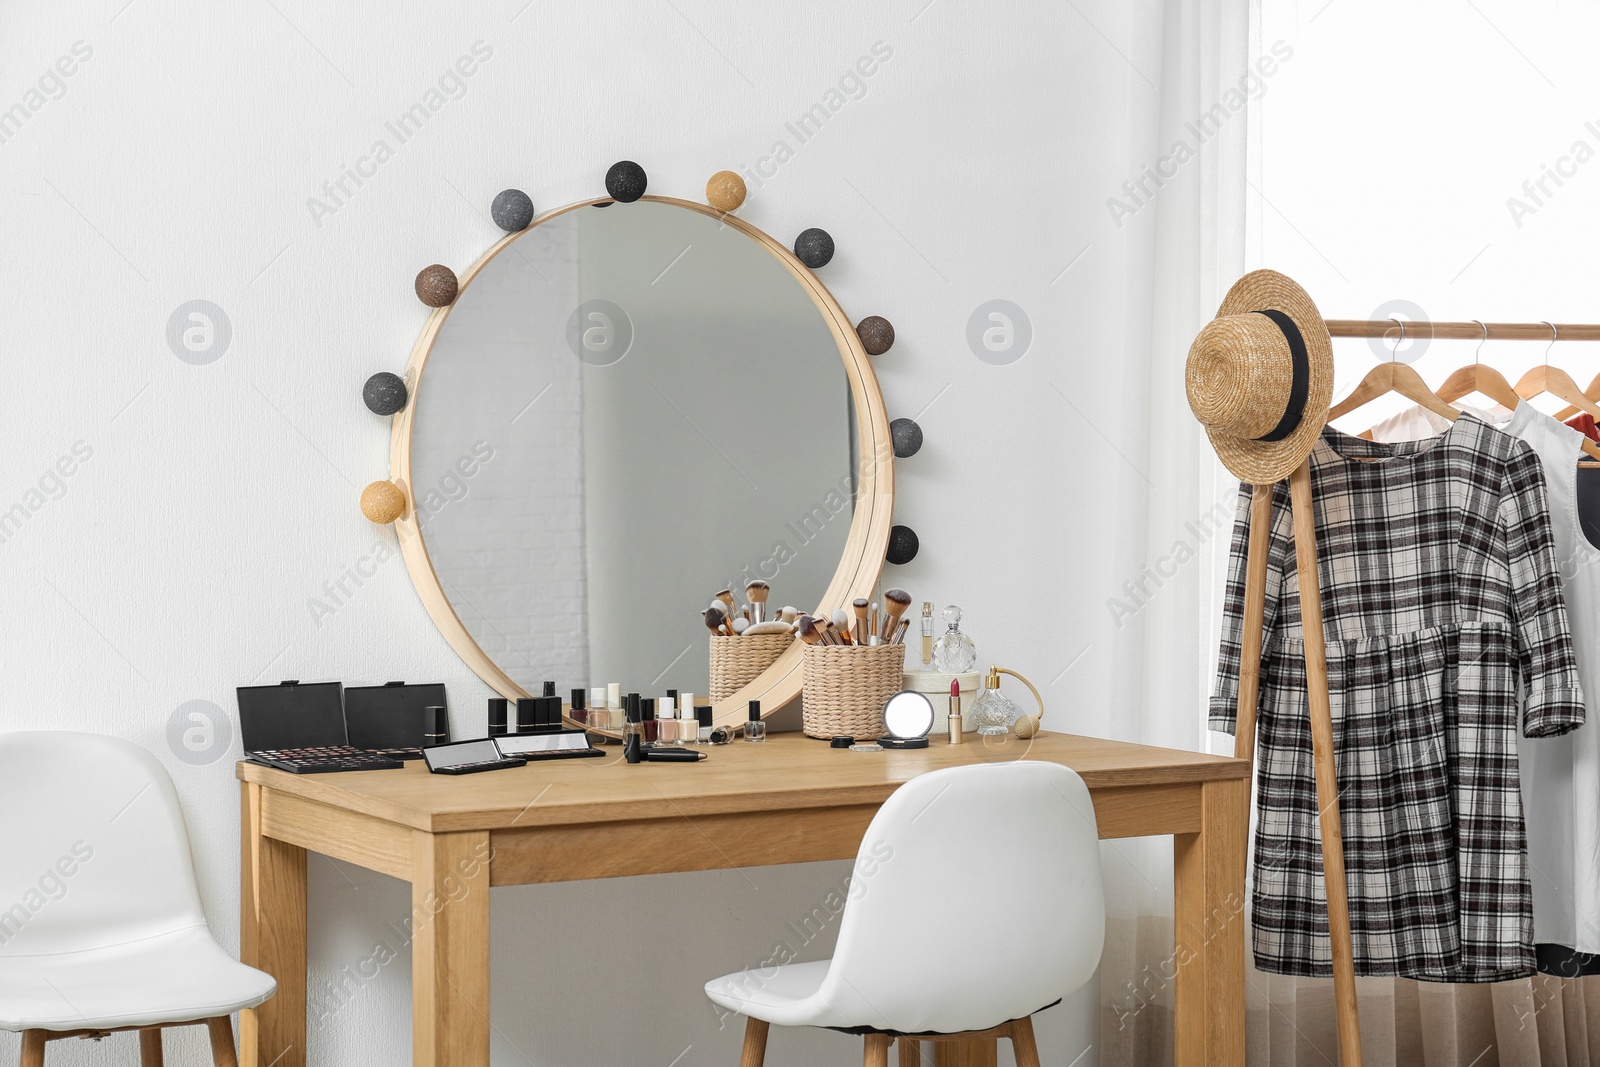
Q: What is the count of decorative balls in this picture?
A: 10